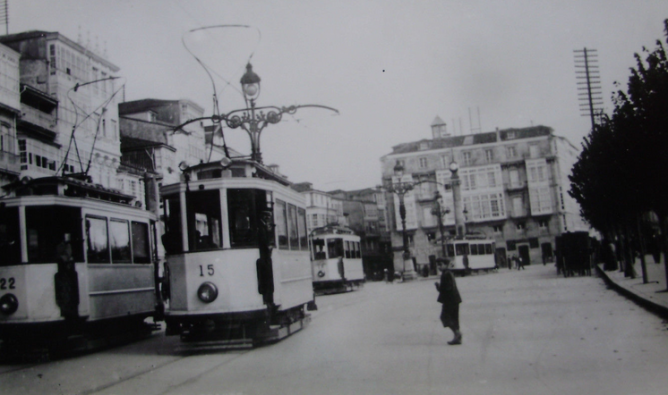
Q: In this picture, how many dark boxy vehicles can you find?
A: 1